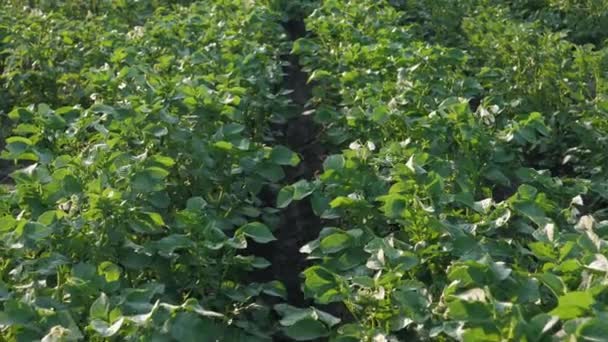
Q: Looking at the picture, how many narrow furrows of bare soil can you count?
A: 1